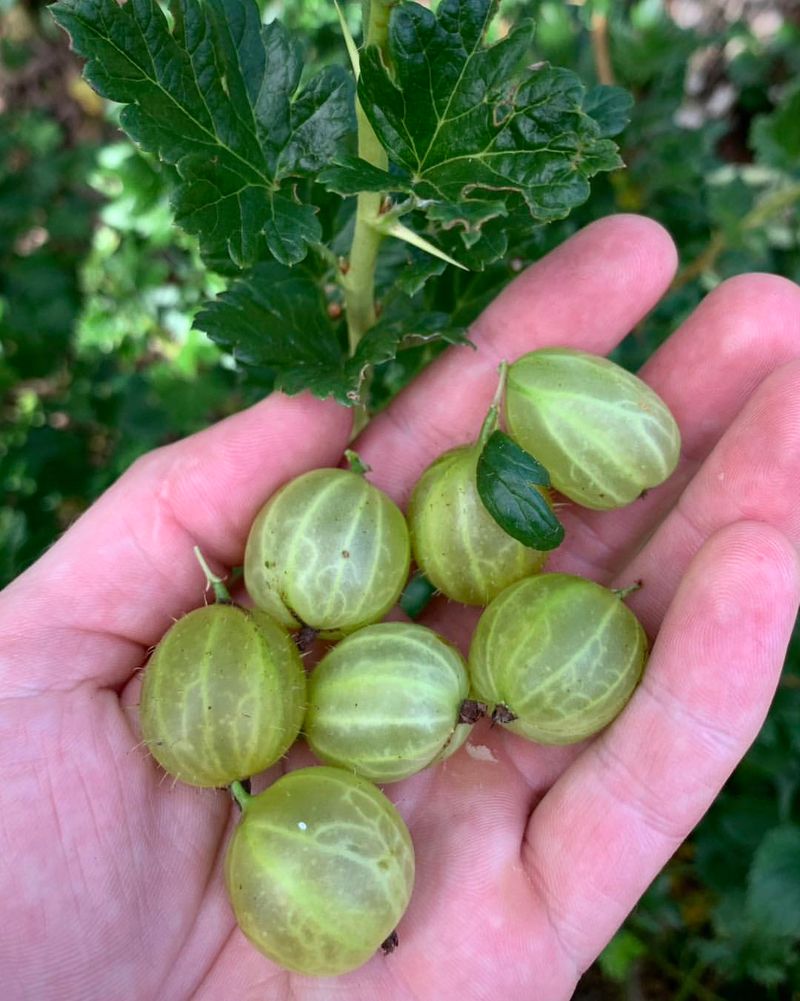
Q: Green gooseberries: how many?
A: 7